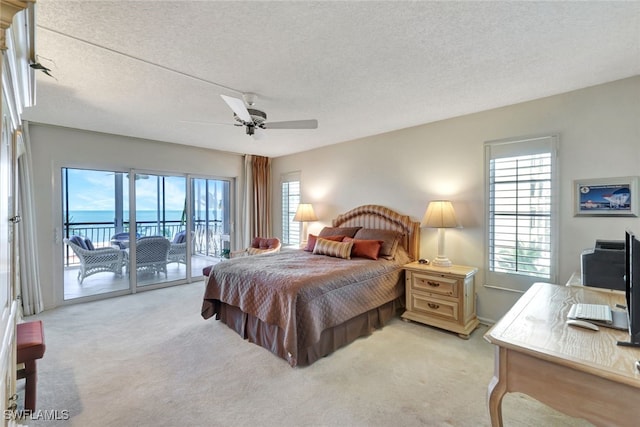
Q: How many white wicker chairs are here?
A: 4